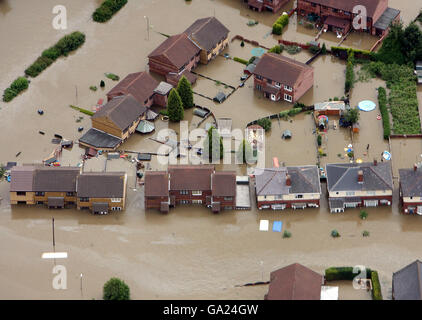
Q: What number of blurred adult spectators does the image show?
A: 0